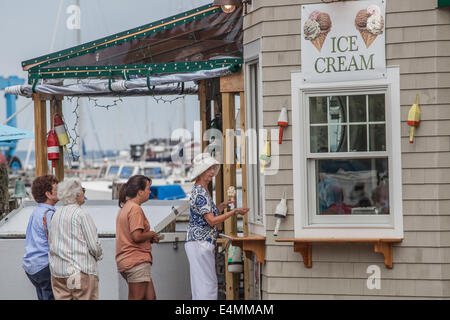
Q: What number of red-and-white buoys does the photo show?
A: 2